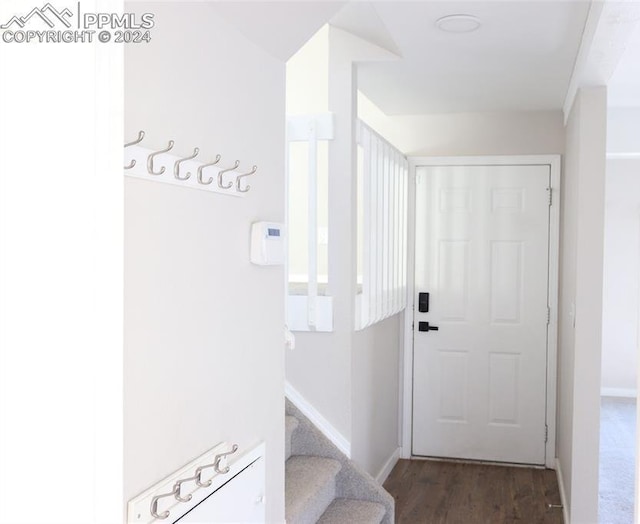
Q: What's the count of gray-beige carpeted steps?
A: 3